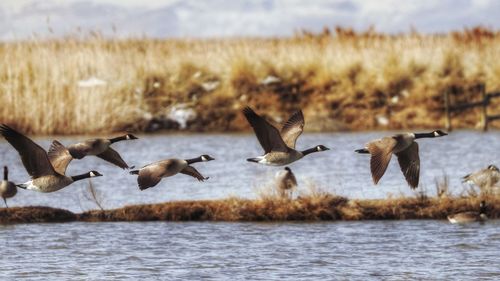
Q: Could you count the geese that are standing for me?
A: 3